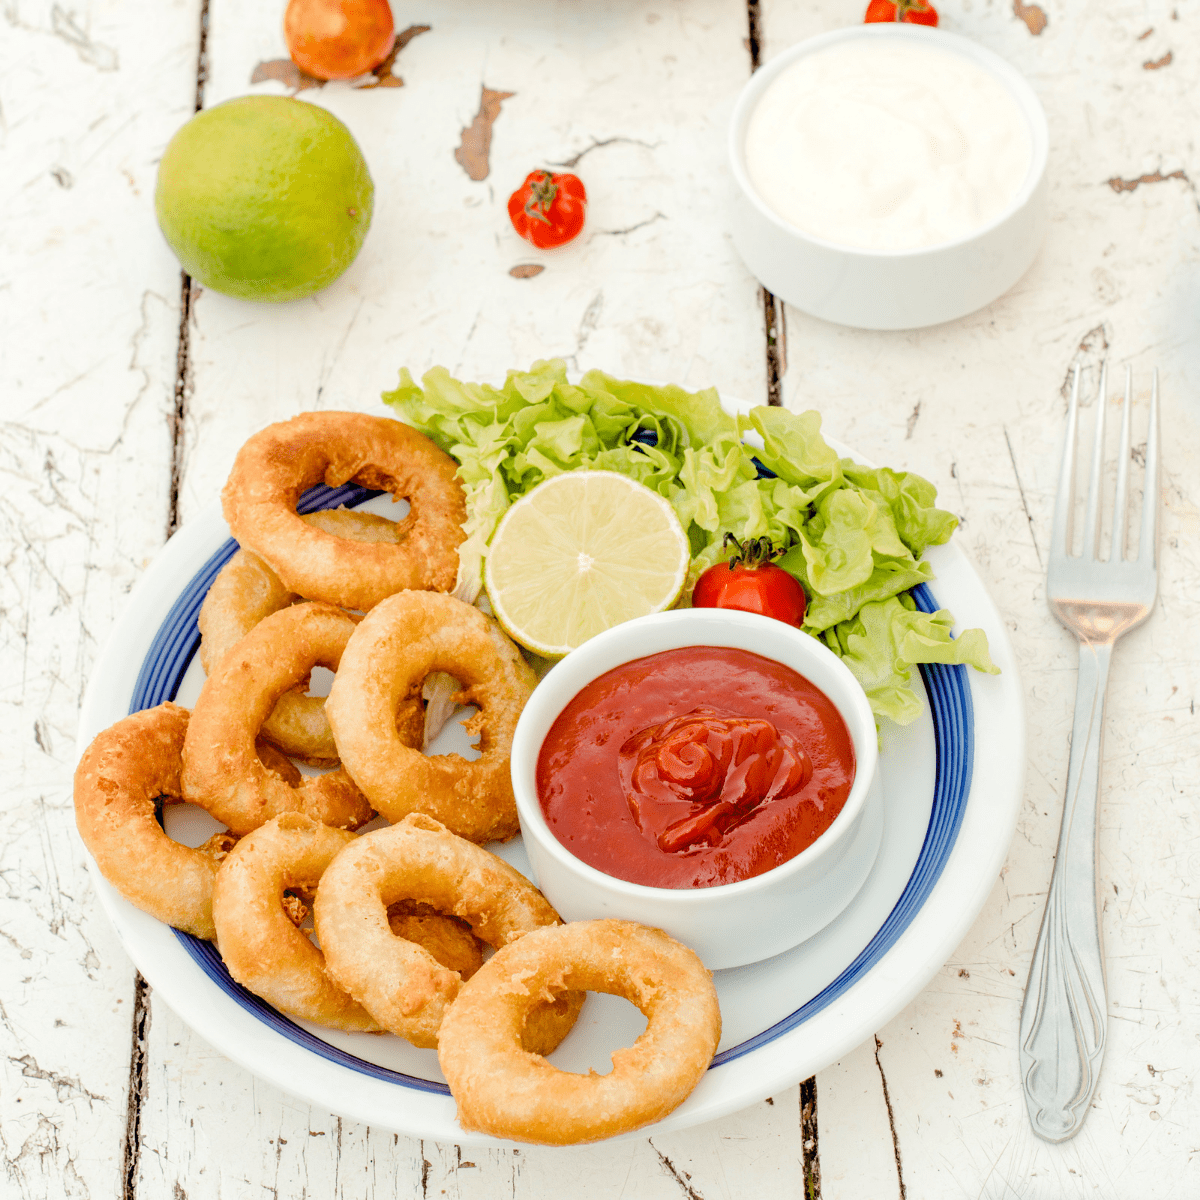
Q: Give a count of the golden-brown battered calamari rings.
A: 8